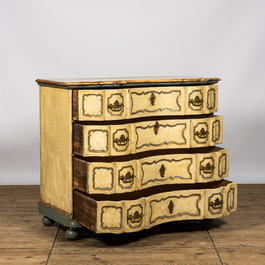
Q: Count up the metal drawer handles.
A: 8